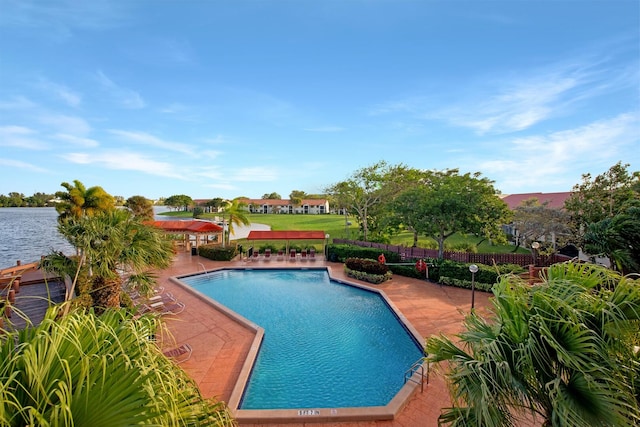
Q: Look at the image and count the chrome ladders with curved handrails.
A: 1